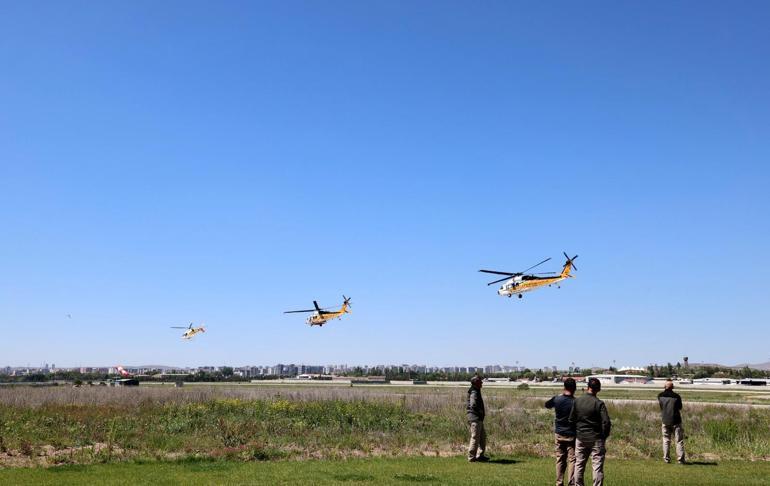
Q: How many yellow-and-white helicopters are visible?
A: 3